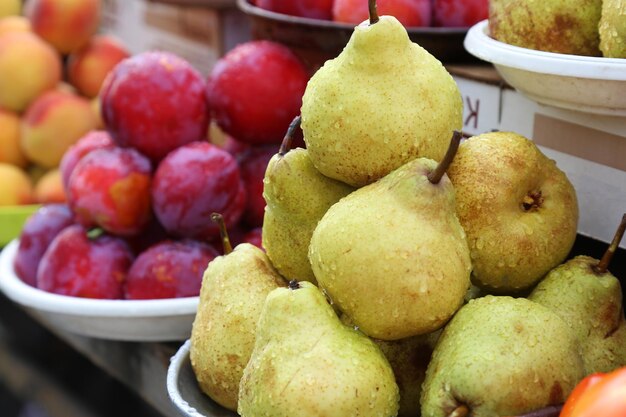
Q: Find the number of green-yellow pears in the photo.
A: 11